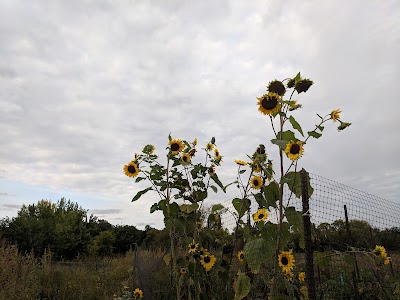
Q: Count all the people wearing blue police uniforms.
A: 0